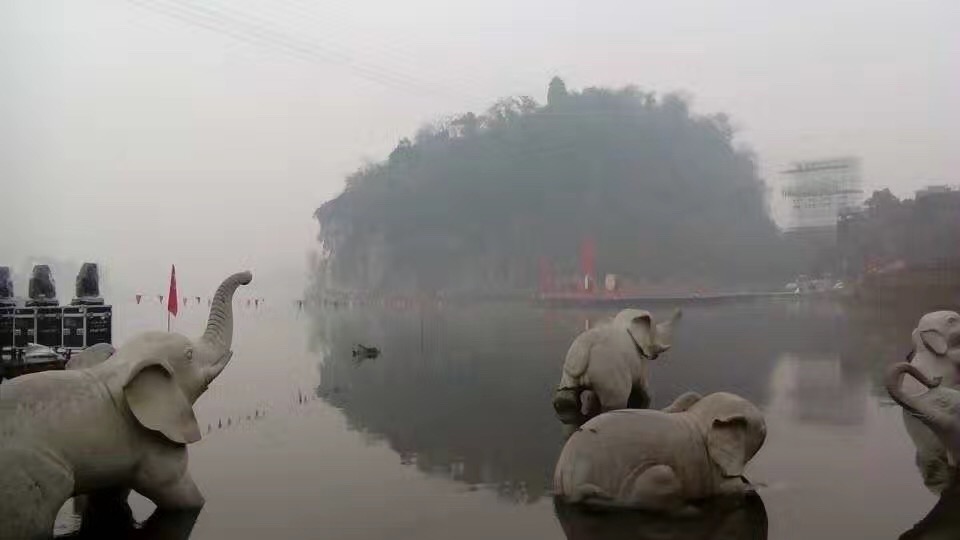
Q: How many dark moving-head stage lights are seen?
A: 3